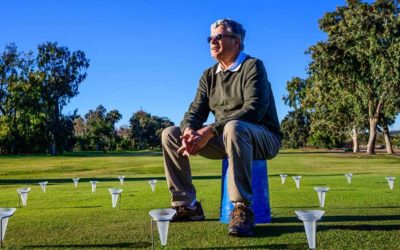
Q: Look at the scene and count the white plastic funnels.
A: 15